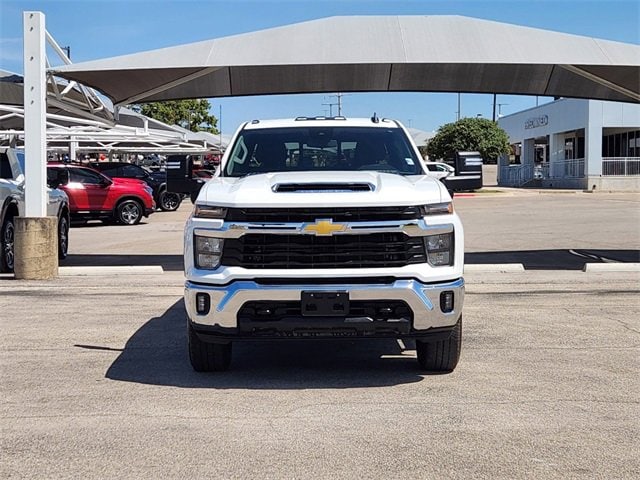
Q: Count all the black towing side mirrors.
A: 2